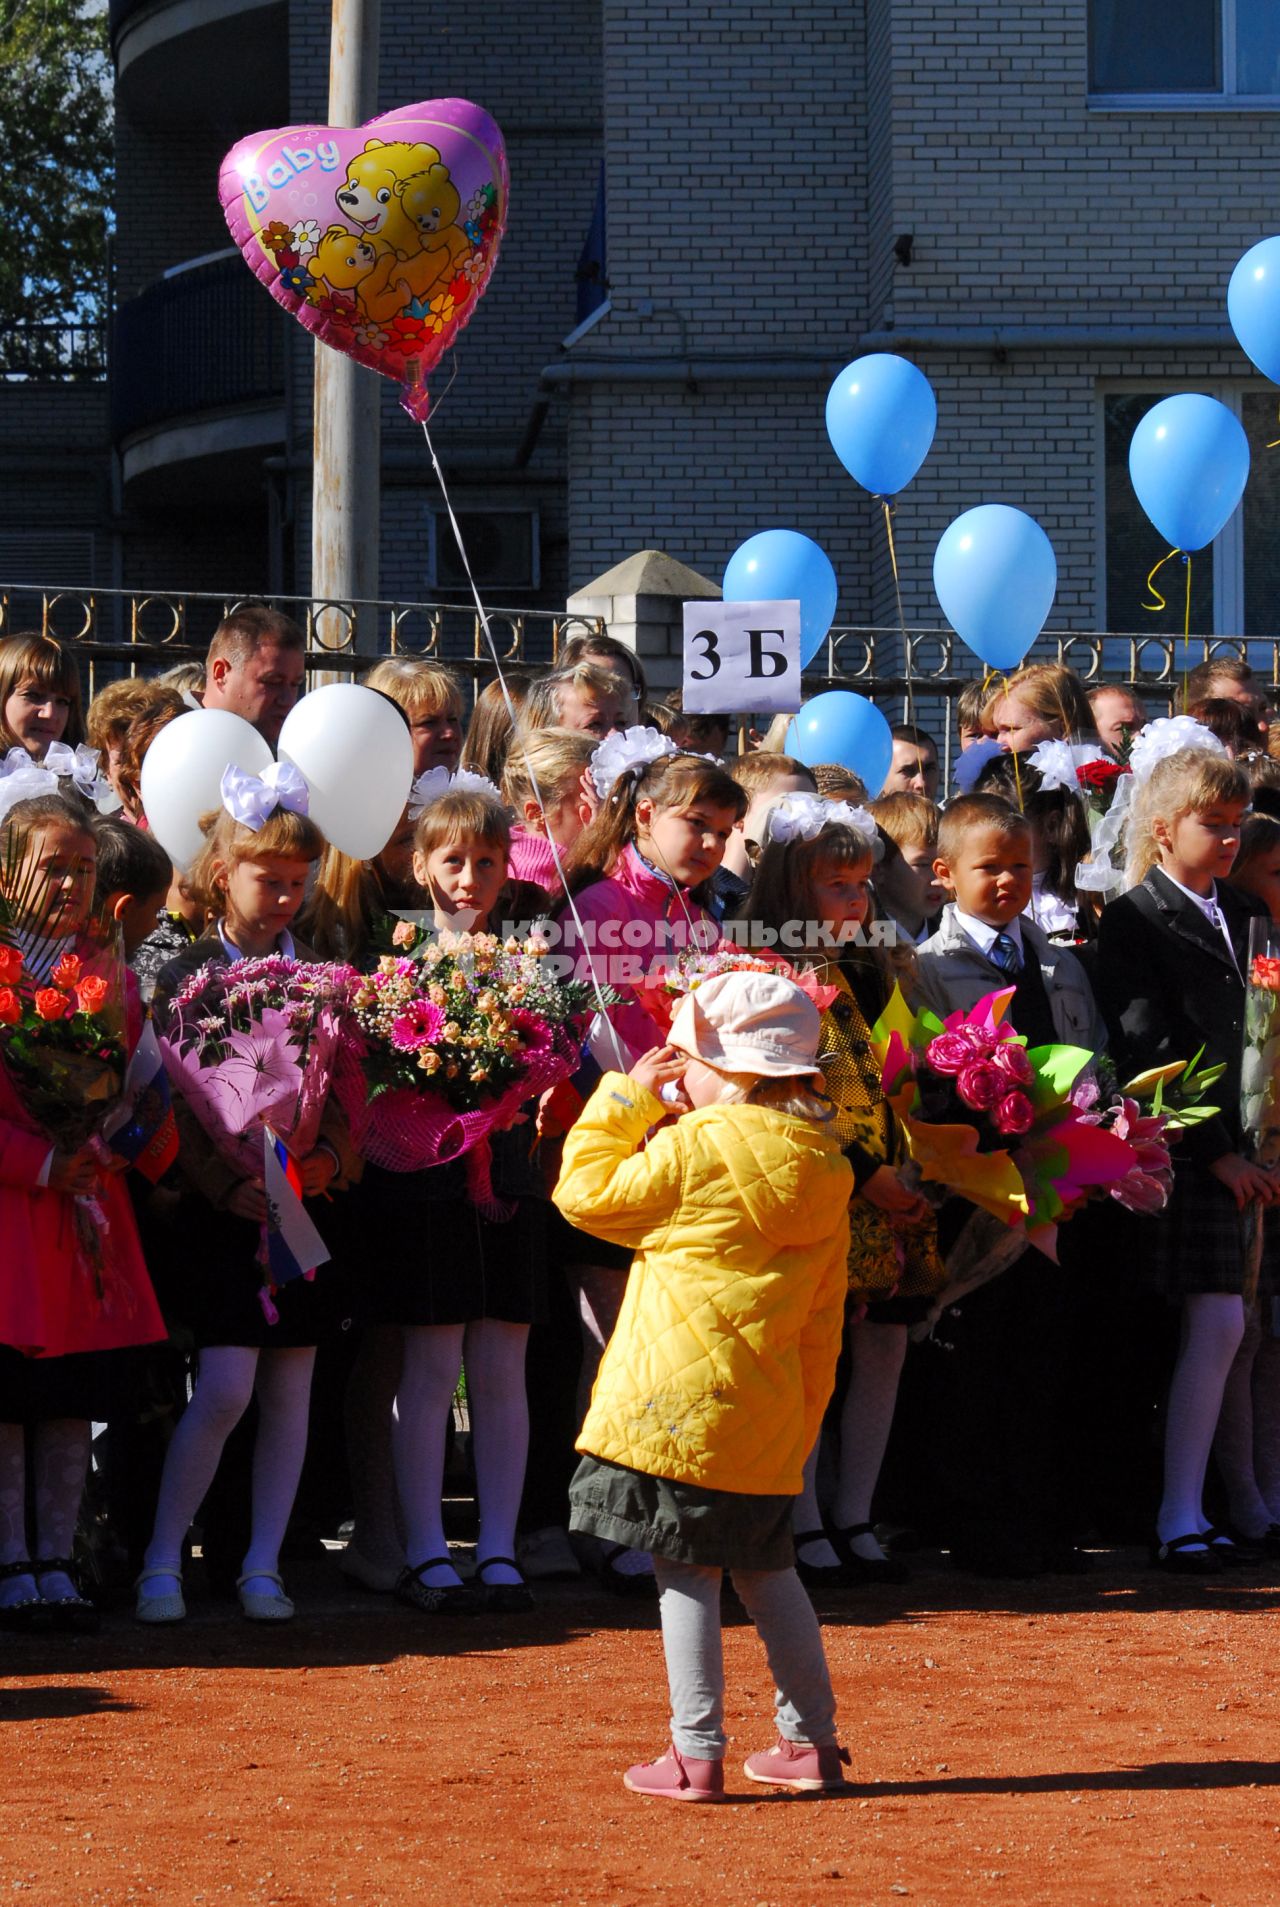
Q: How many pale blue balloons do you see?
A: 6